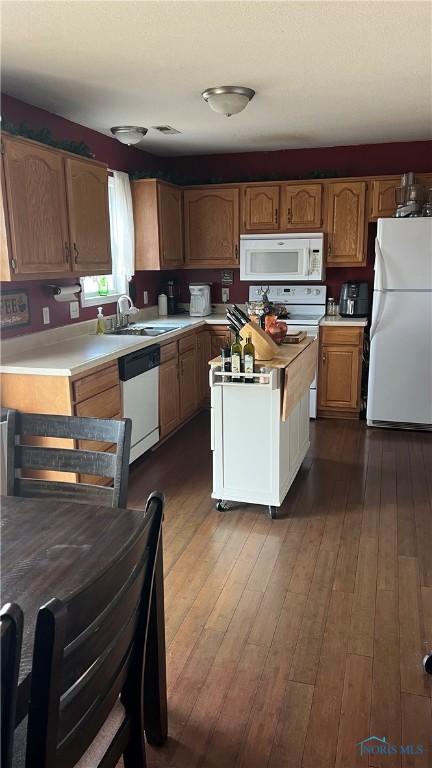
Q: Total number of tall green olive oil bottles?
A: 2